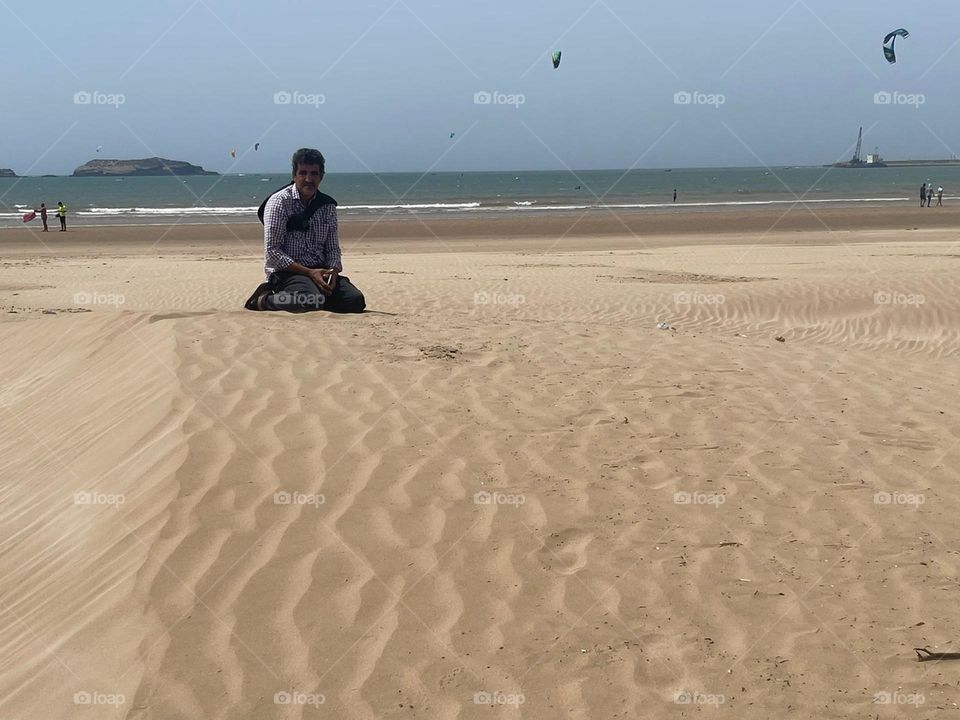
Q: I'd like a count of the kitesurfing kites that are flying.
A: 6